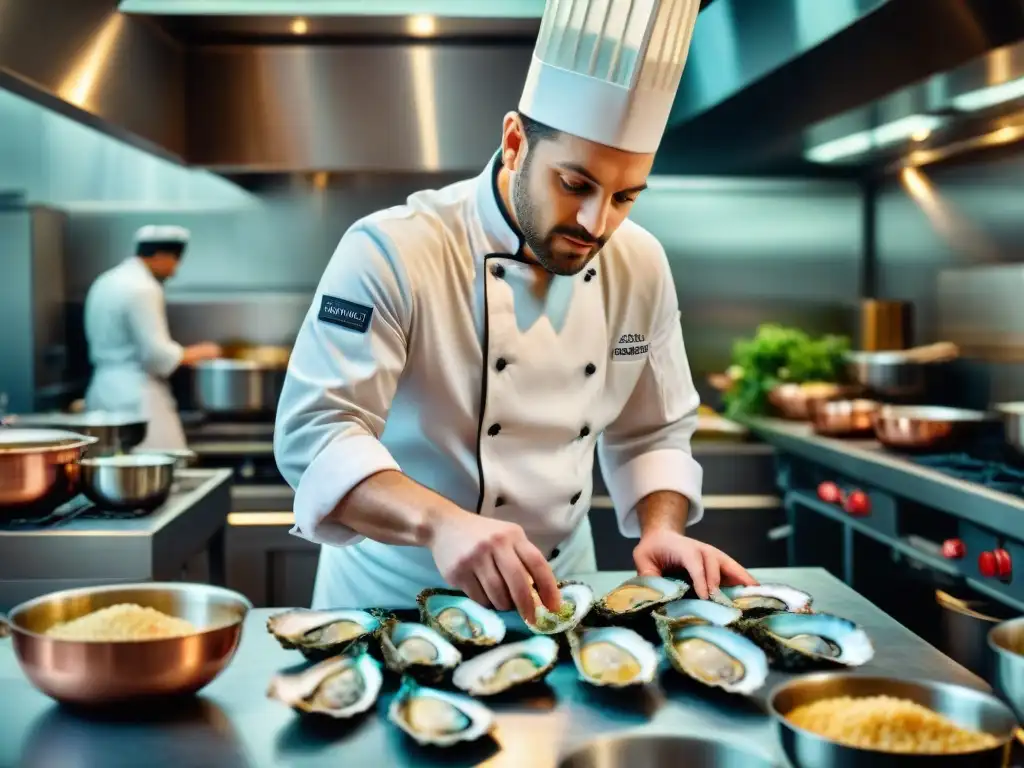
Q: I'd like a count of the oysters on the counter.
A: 13